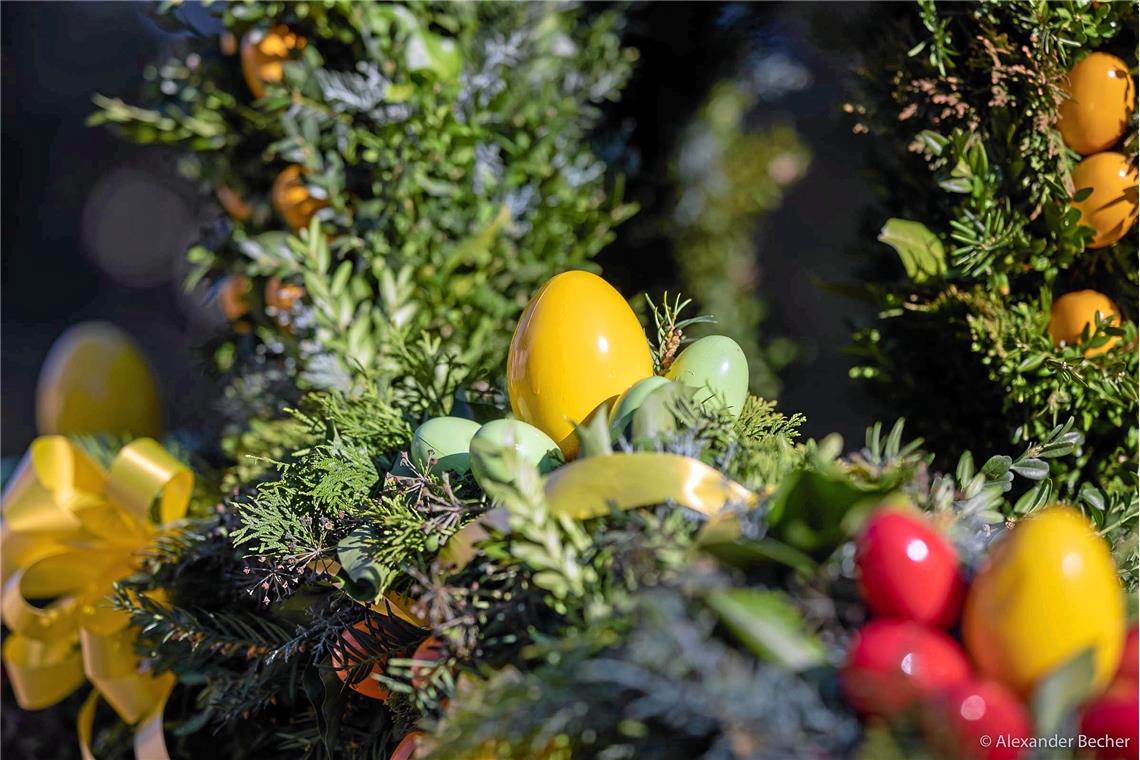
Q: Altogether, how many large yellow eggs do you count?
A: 3